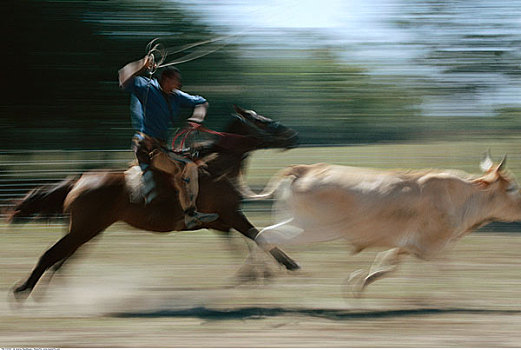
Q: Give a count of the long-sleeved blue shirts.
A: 1